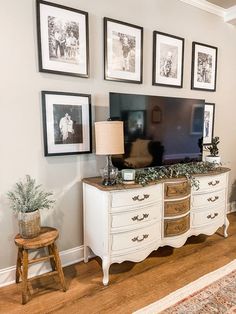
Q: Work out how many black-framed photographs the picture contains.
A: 6